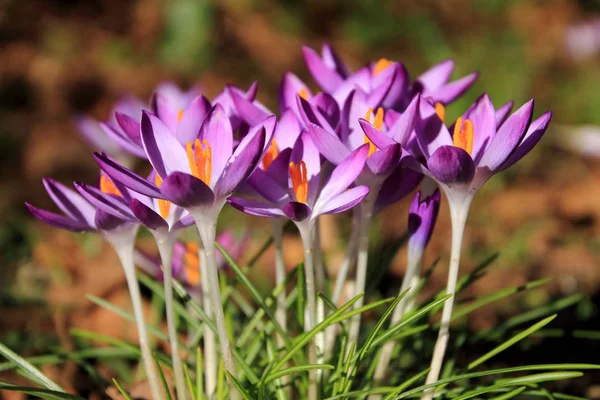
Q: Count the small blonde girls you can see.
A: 0